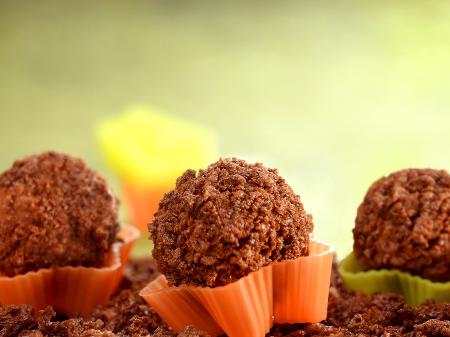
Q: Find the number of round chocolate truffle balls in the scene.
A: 3